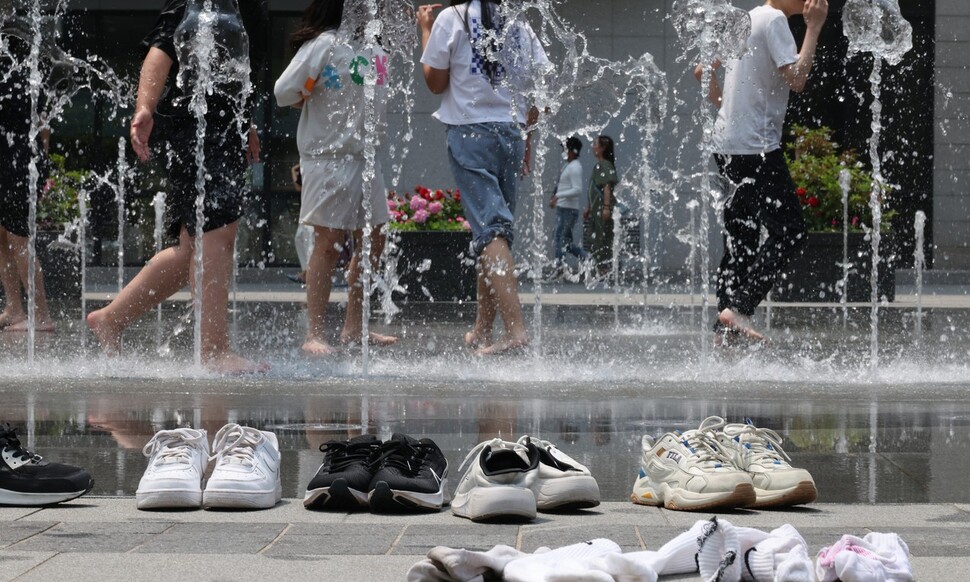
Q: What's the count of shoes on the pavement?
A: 9